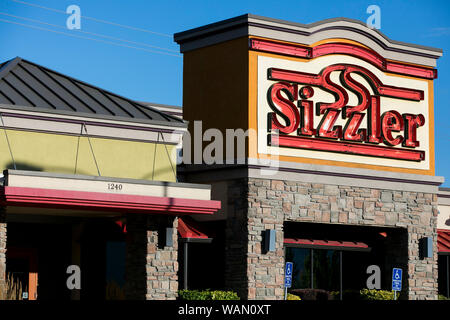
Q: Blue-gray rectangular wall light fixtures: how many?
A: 3